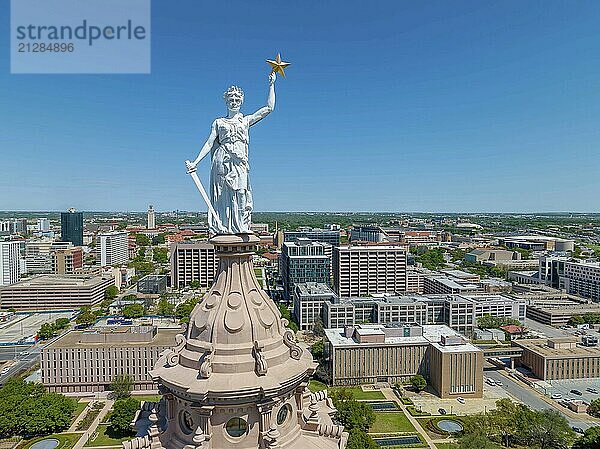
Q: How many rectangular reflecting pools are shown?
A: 2